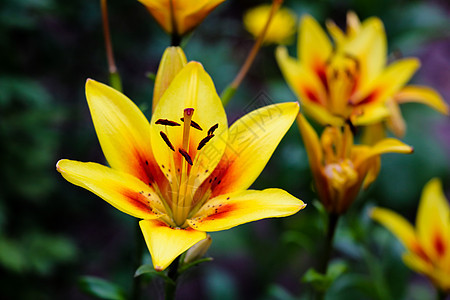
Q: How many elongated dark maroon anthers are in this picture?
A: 6